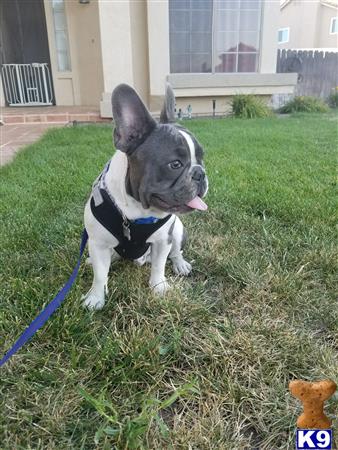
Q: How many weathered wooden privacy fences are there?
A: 1